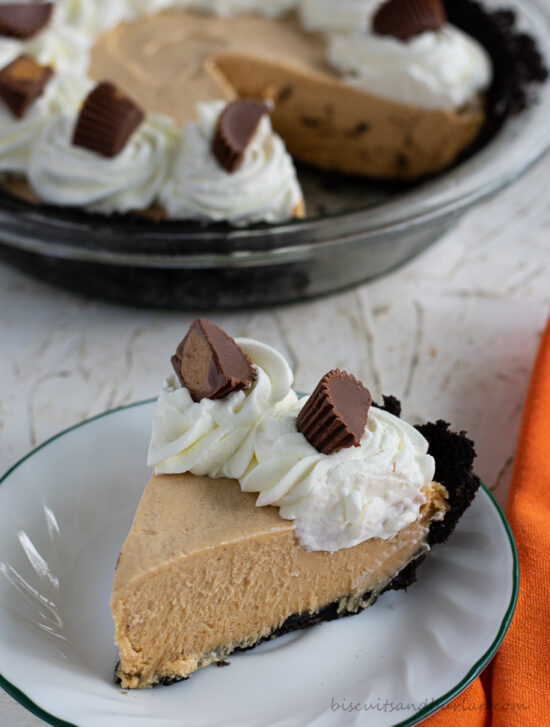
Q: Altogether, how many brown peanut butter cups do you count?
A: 7